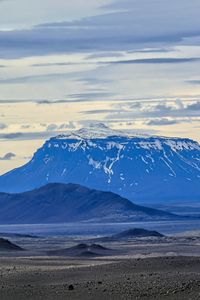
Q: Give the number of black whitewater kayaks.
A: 0